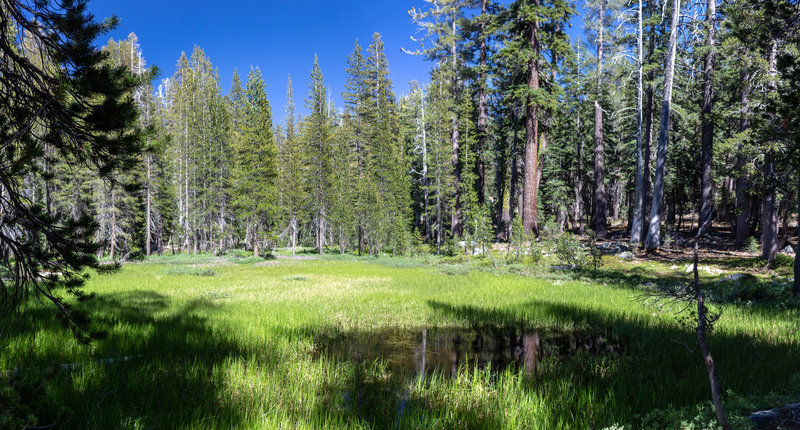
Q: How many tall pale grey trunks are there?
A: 2